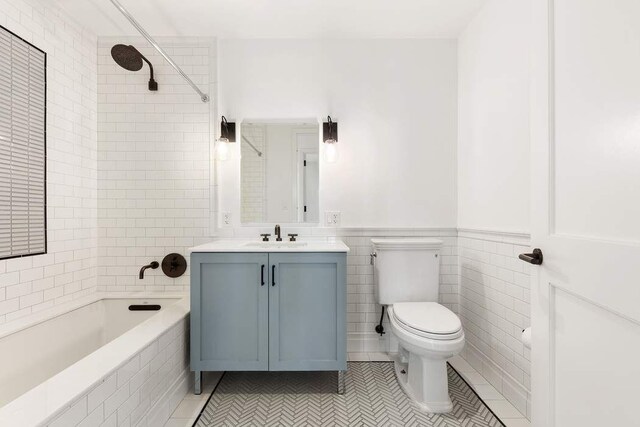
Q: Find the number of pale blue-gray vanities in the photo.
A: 1